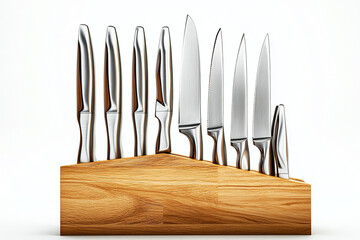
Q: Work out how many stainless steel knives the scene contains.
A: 9